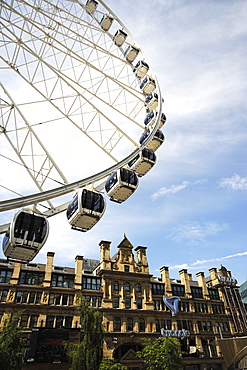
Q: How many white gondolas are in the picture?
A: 13